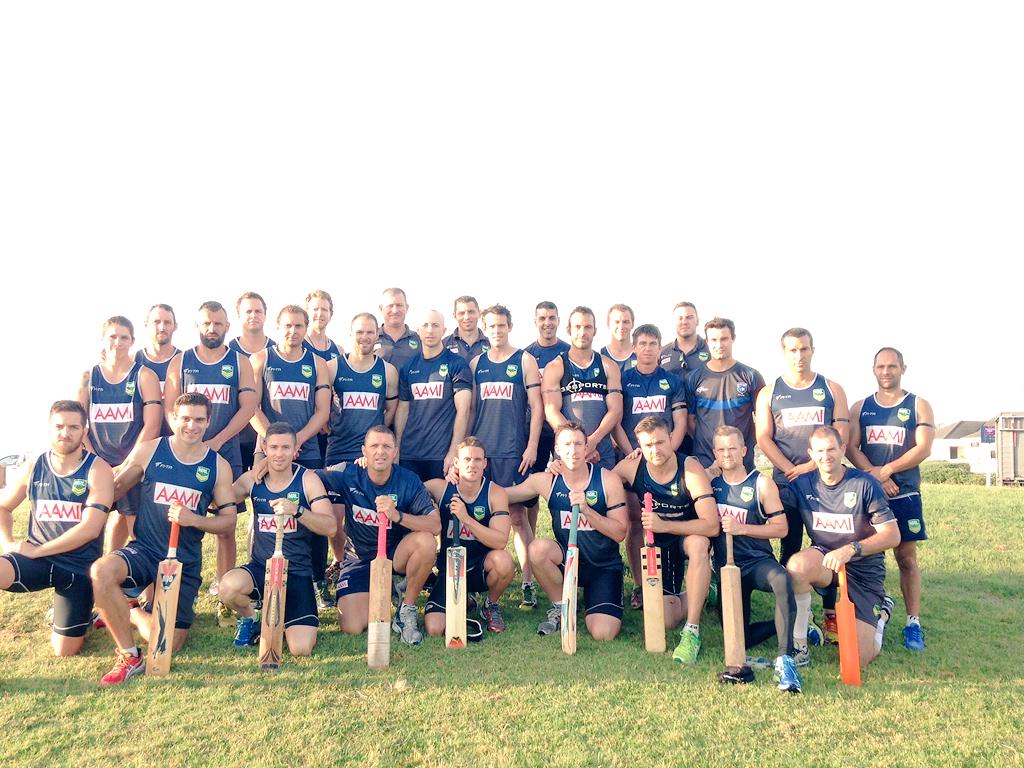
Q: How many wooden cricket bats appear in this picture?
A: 7